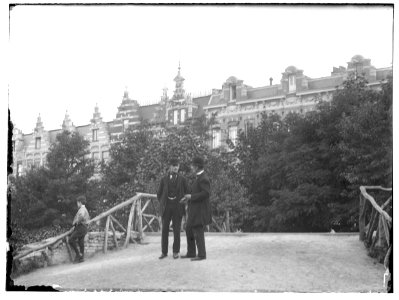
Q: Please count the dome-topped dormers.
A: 3